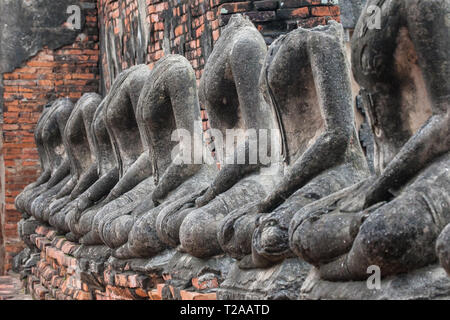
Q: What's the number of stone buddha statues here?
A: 9